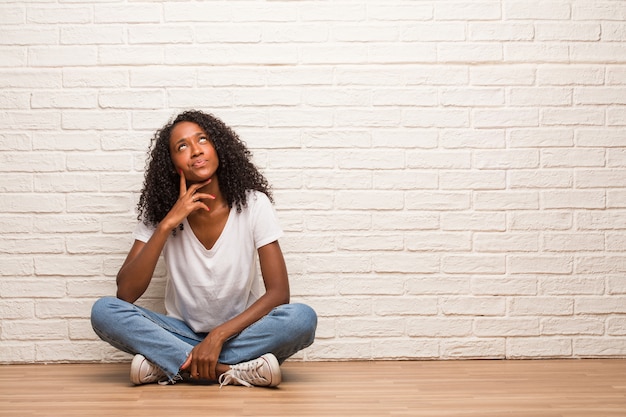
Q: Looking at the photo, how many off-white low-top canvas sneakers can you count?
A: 2